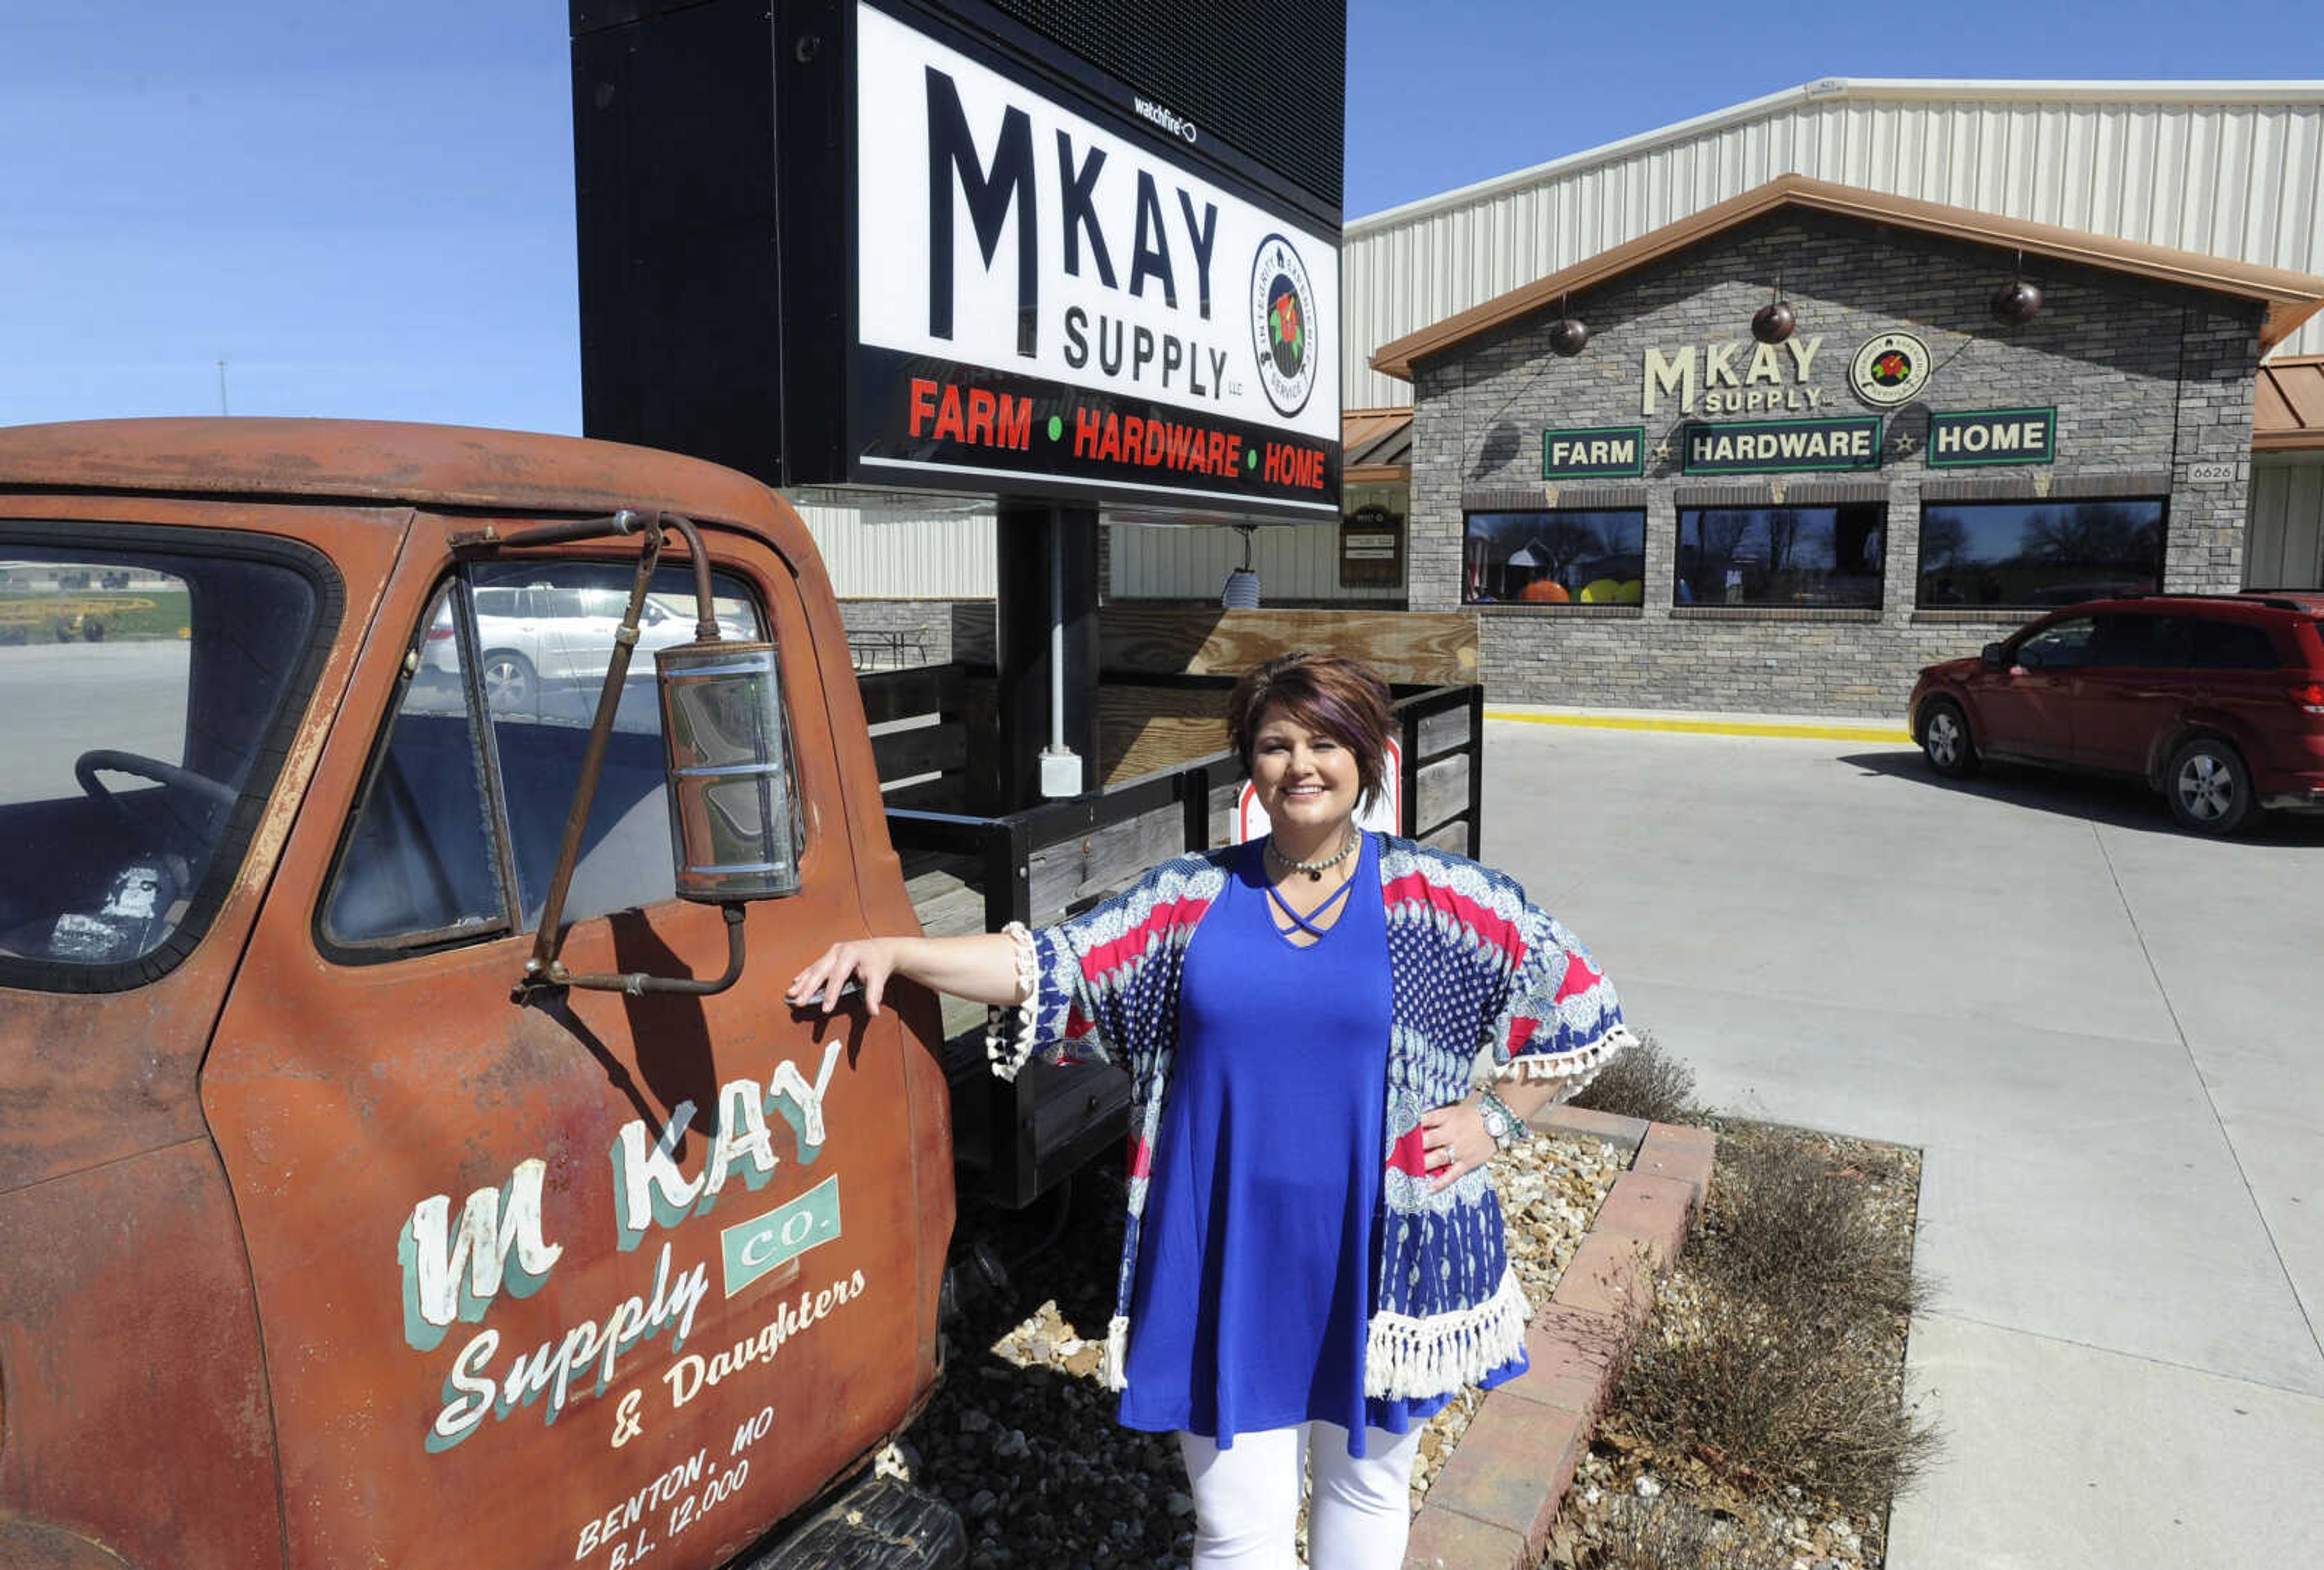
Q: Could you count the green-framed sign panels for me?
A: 3